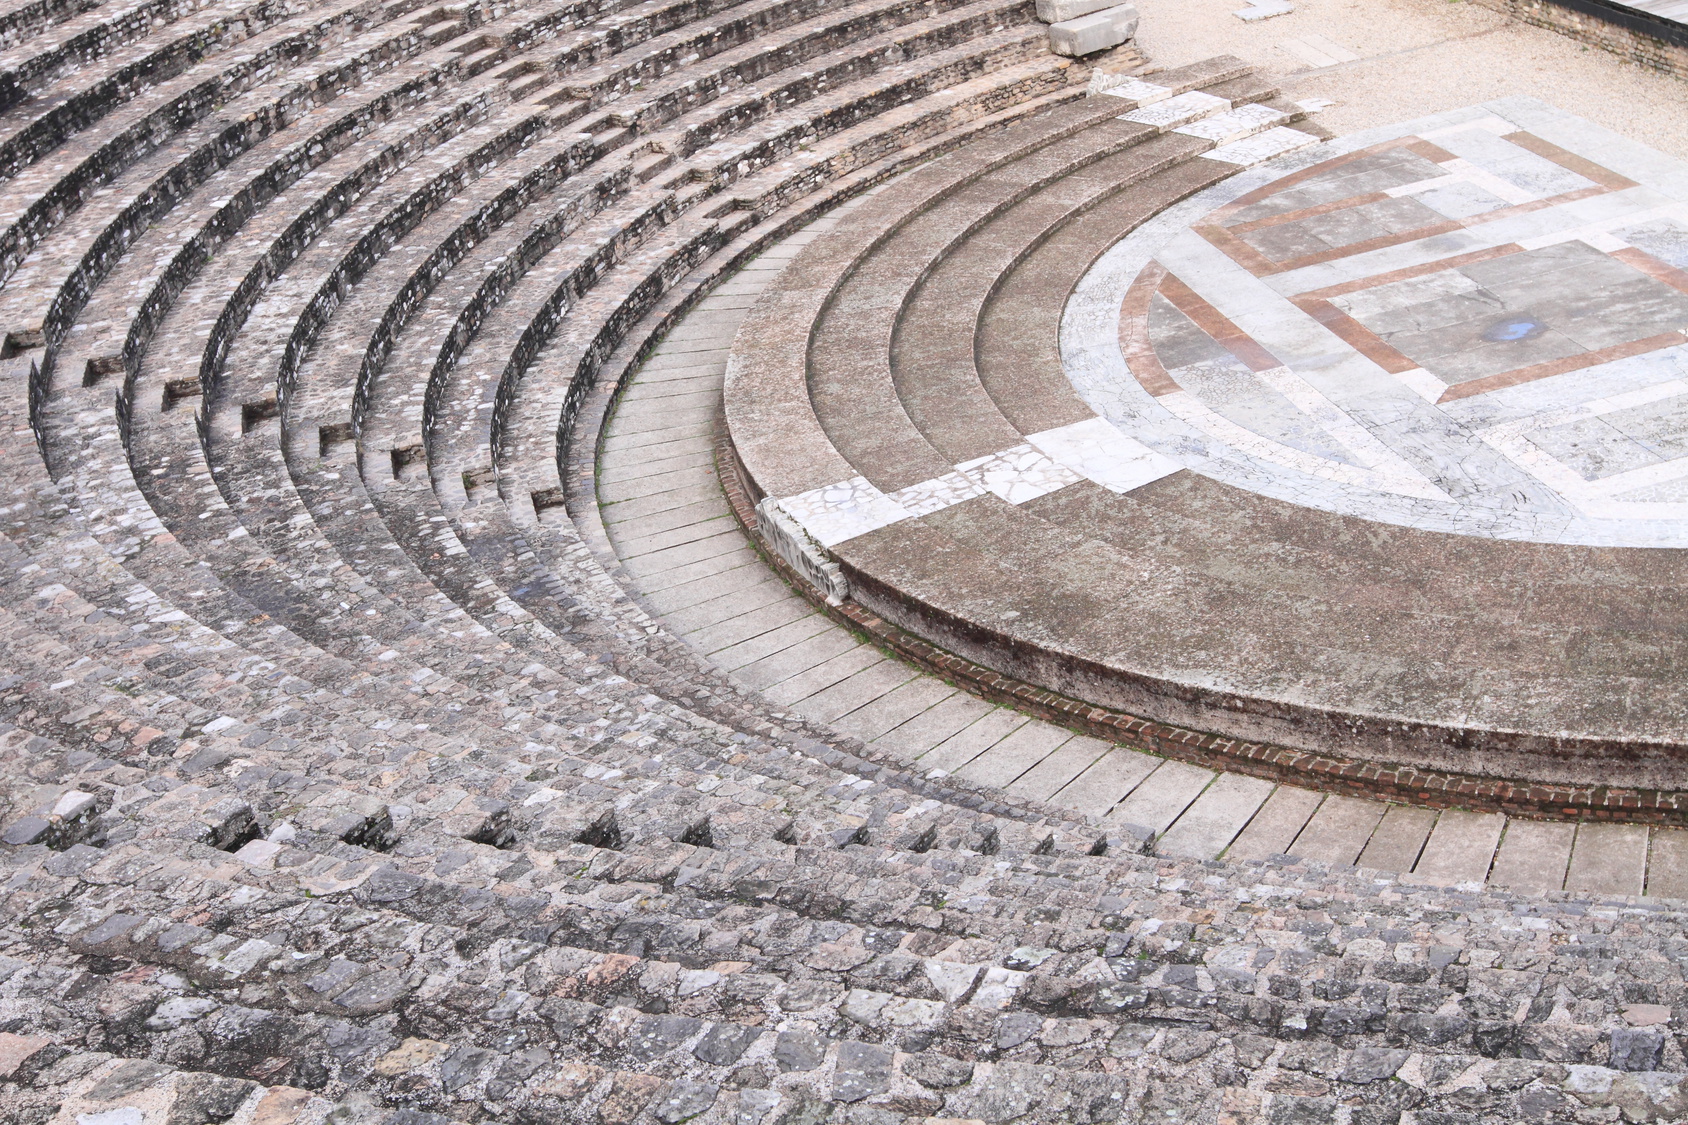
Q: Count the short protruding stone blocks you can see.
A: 13